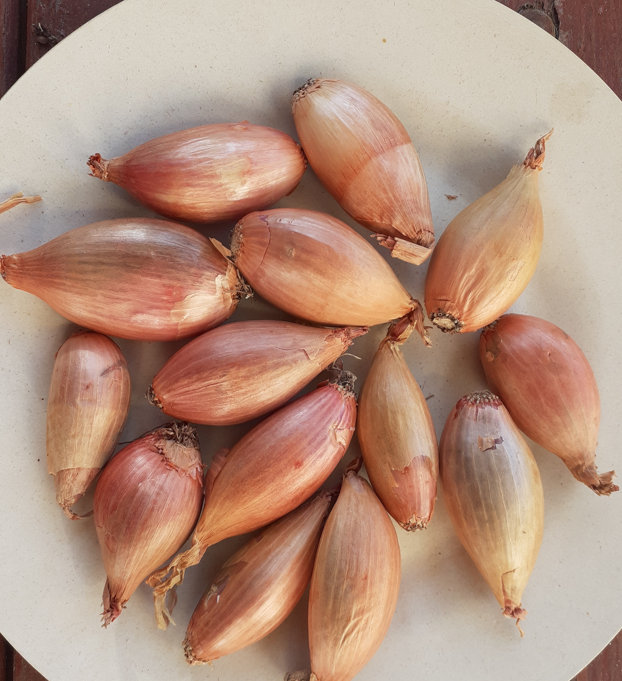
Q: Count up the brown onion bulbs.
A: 14